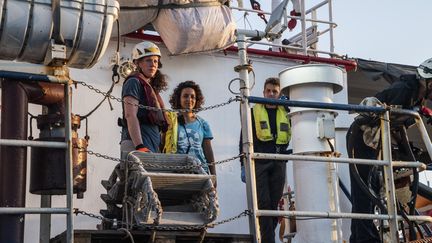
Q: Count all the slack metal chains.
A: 3